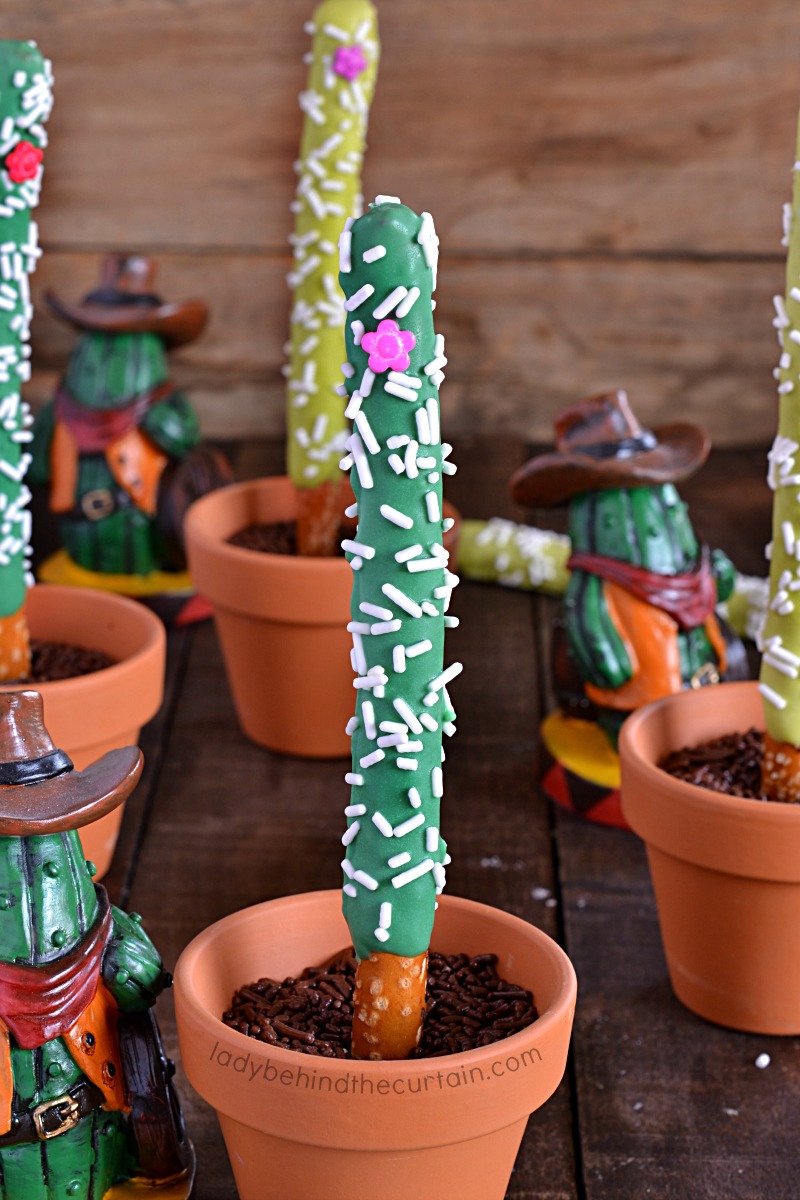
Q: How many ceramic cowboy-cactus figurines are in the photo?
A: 3